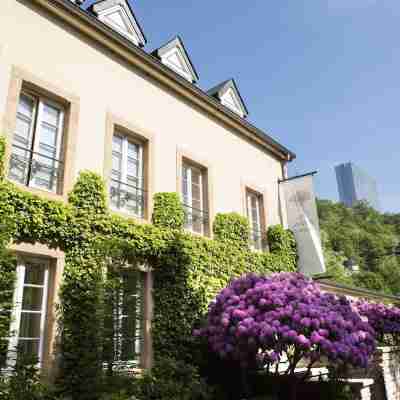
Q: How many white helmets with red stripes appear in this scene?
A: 0